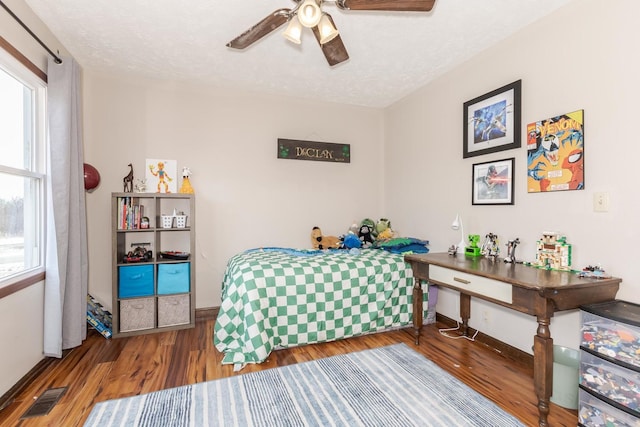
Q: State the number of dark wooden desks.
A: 1